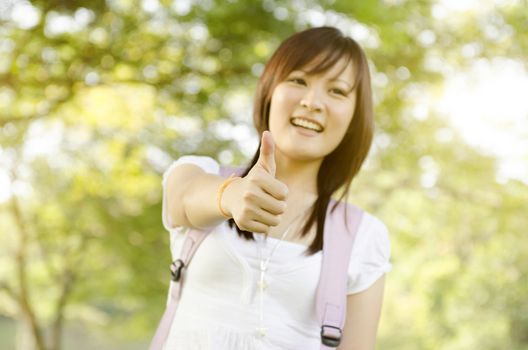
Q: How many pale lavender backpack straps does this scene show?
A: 2